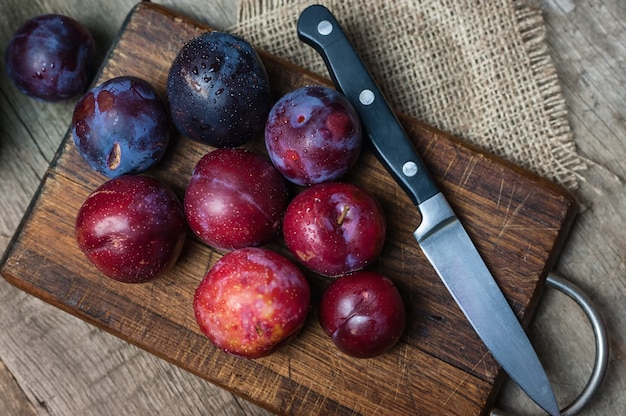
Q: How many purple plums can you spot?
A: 4